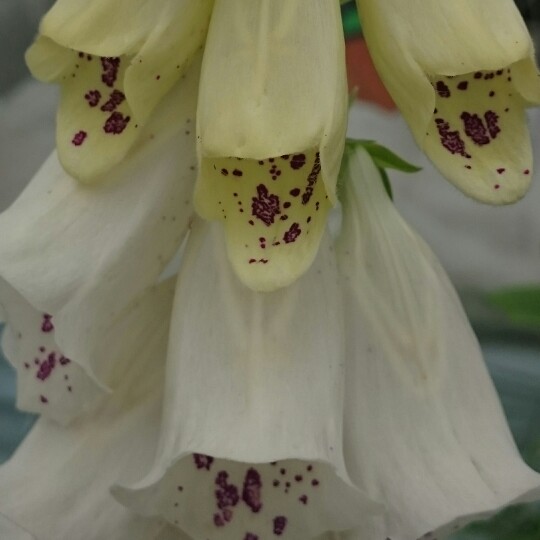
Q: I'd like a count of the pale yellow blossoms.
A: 3